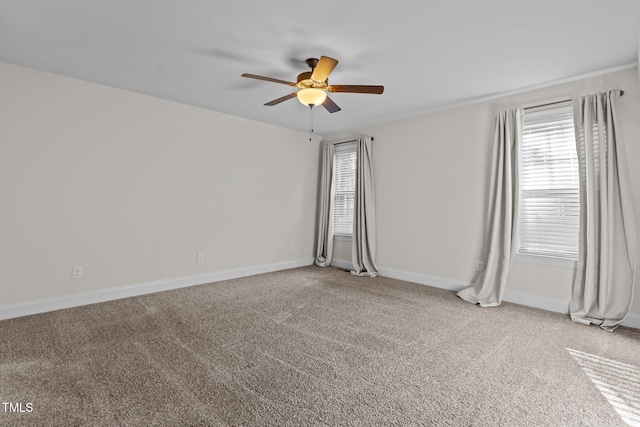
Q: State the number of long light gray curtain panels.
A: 4